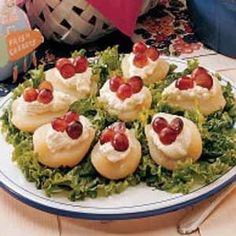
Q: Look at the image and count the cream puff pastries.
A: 8